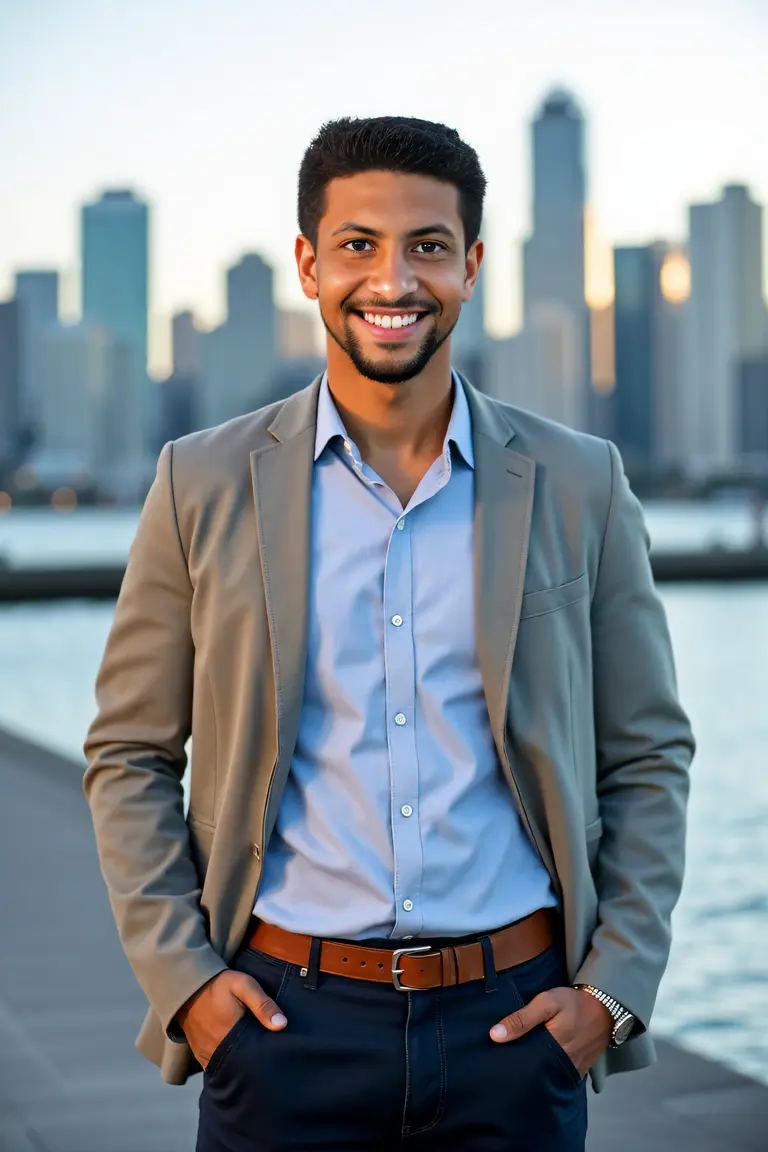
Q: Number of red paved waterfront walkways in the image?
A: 0